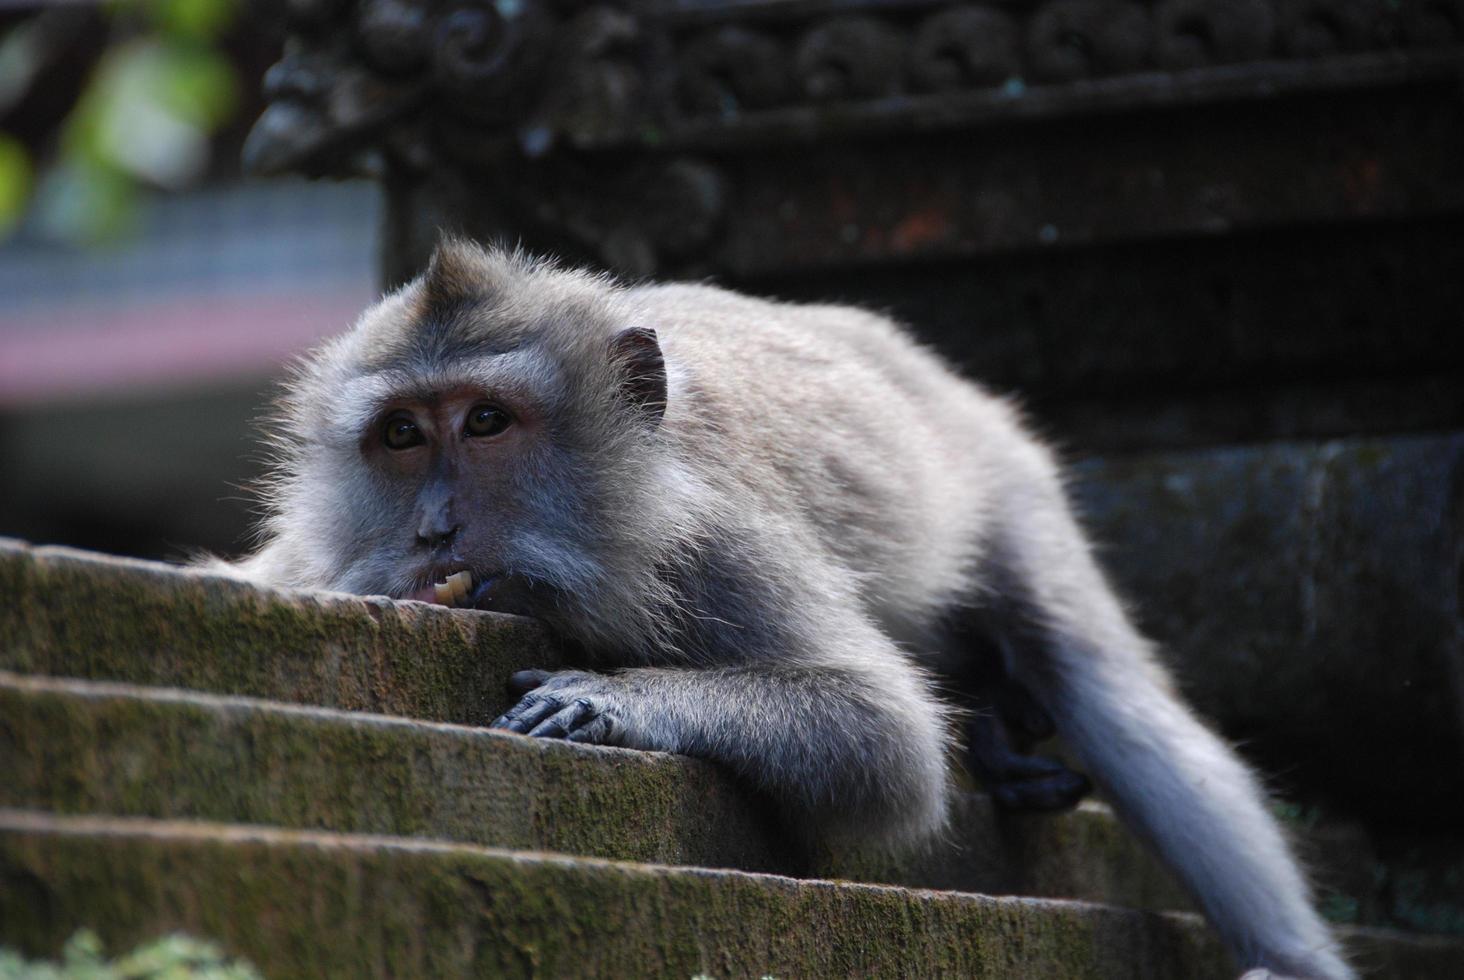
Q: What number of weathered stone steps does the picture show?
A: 3